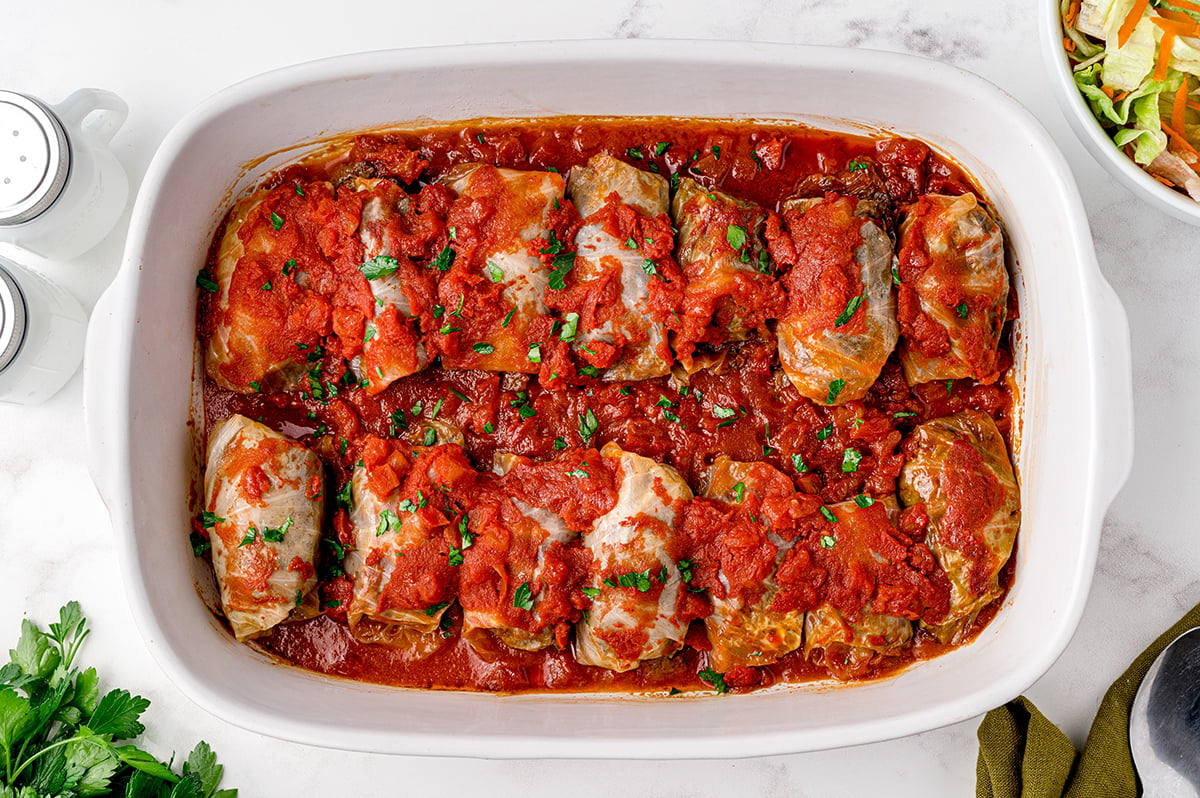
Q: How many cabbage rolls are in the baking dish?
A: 14